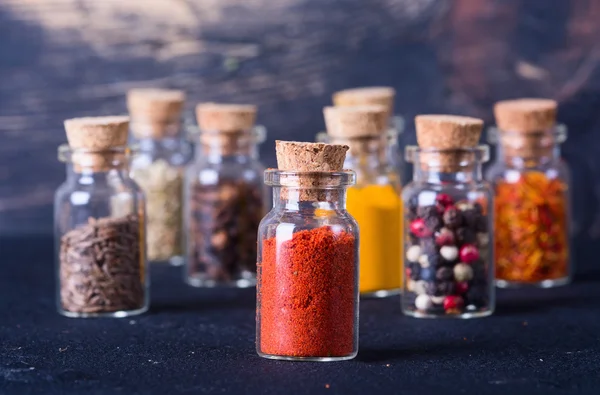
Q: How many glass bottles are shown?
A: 8